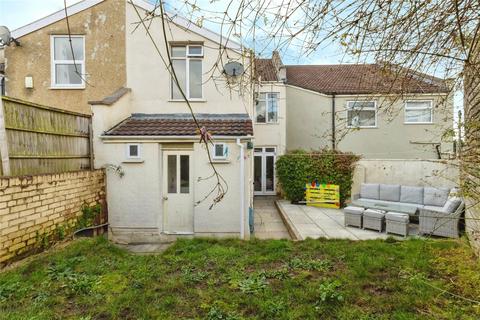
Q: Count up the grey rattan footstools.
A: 3